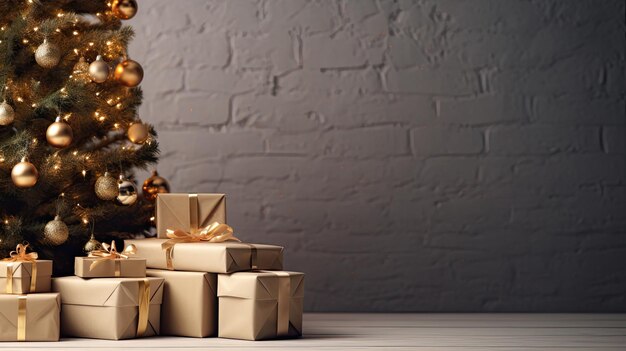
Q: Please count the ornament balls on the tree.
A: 14